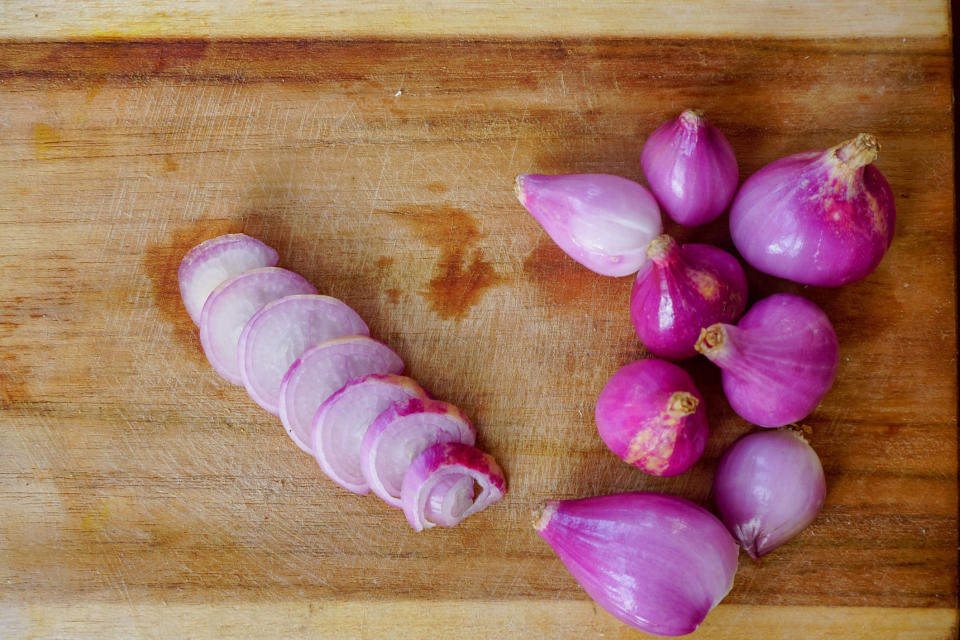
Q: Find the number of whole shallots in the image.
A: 8